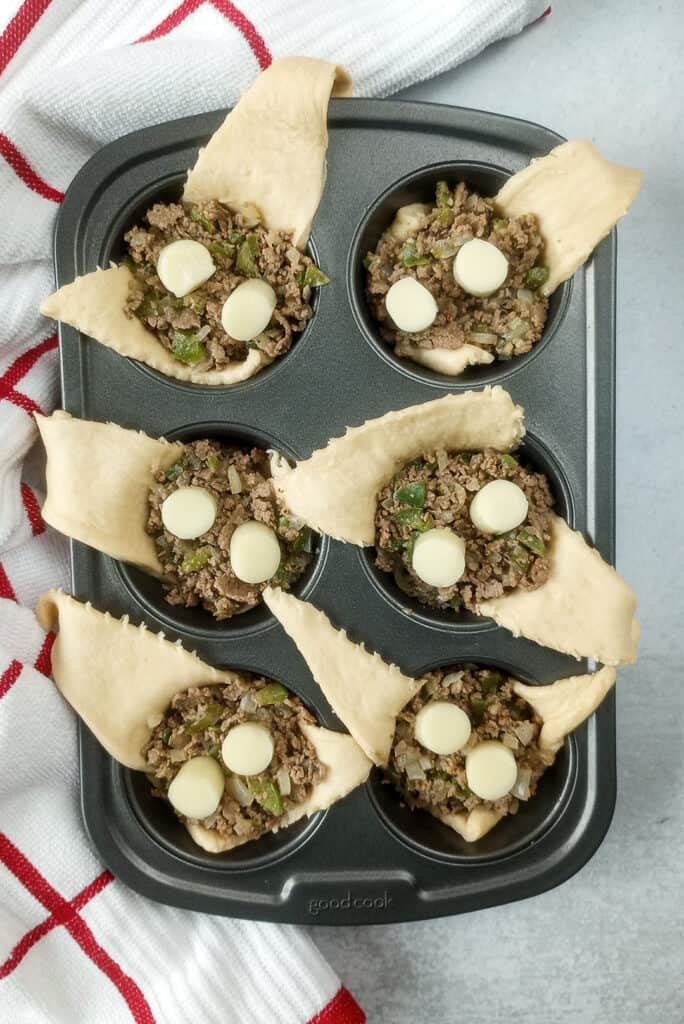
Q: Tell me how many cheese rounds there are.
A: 12